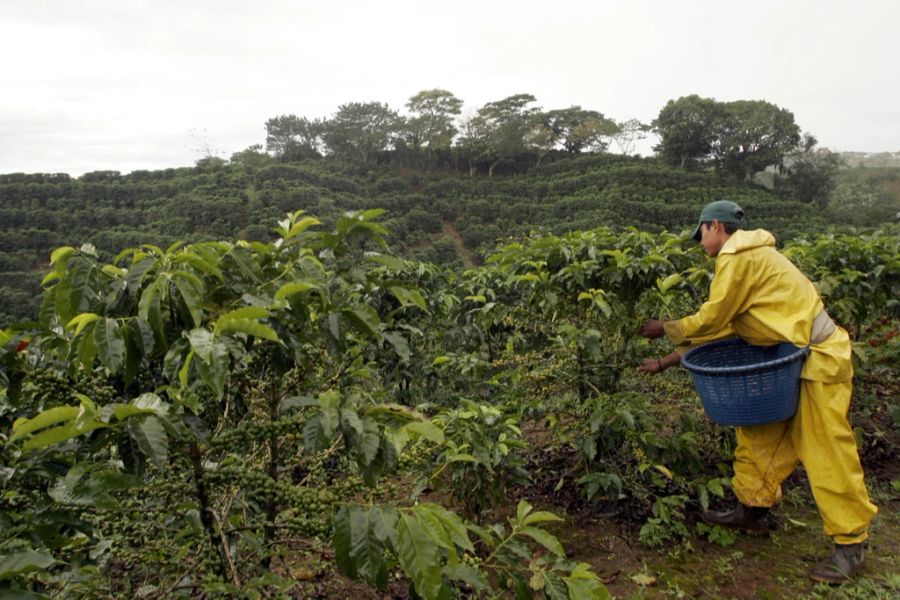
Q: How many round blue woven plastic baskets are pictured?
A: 1